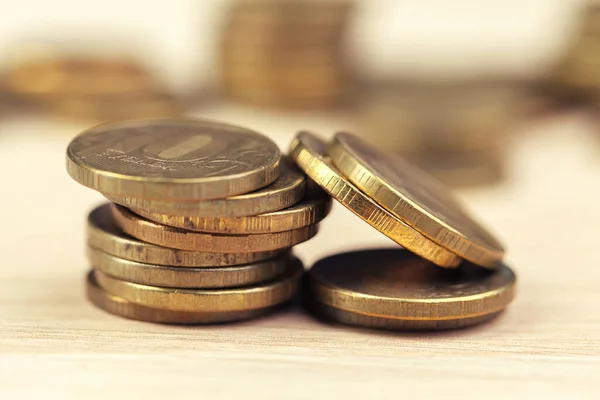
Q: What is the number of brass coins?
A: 12